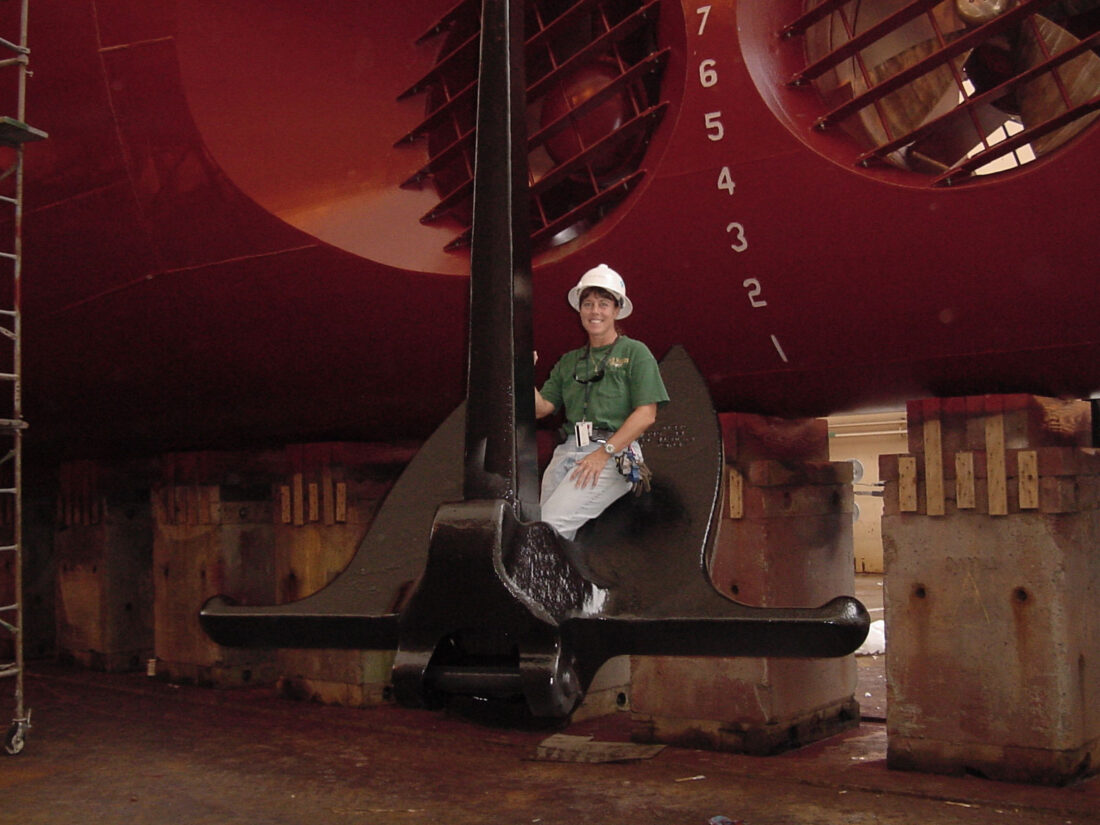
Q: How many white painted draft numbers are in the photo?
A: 7